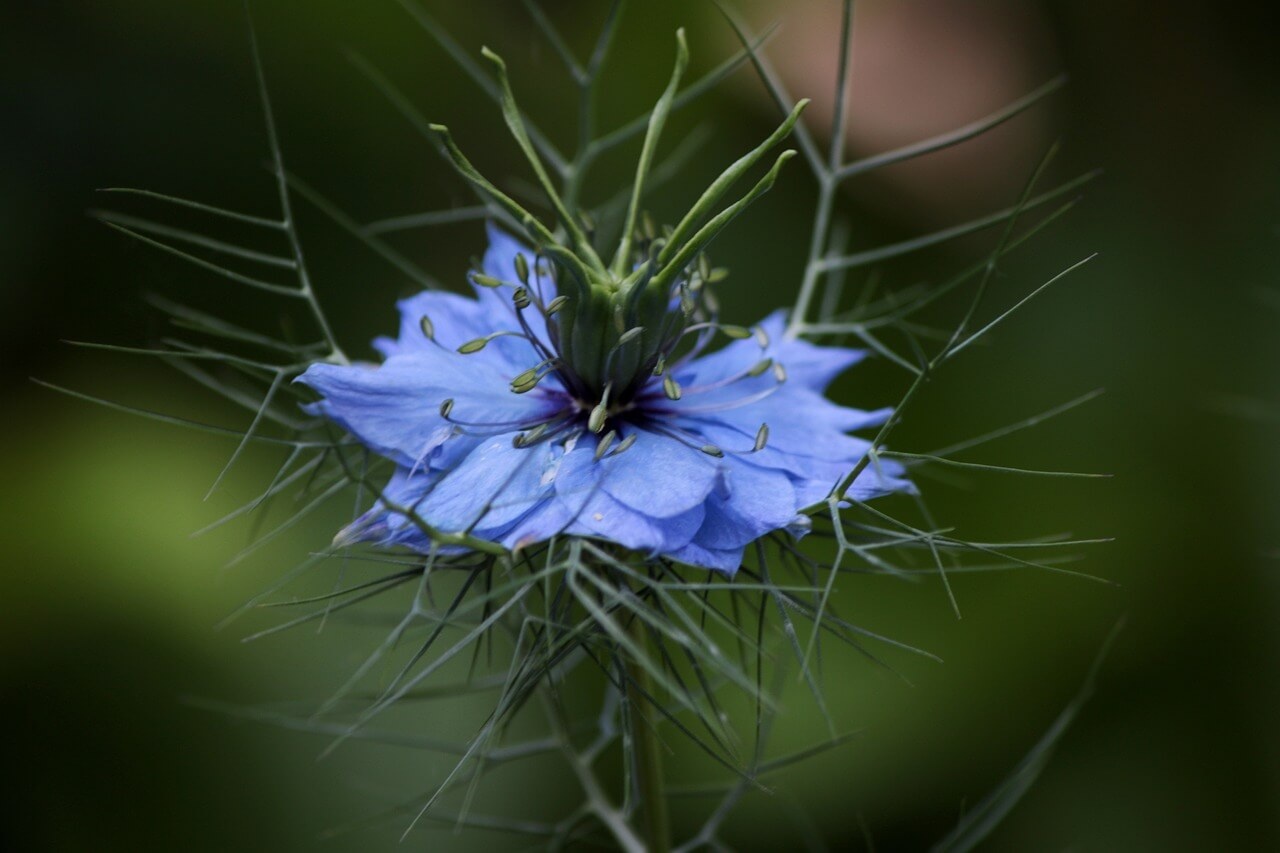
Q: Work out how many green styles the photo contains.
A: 5